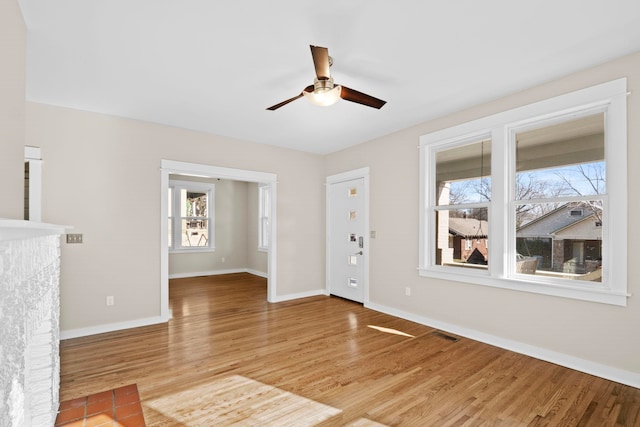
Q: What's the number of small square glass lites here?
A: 5